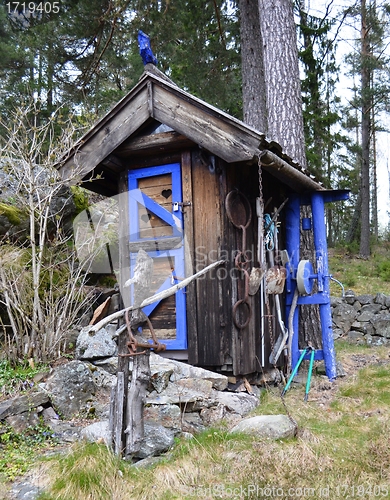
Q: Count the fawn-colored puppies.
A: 0